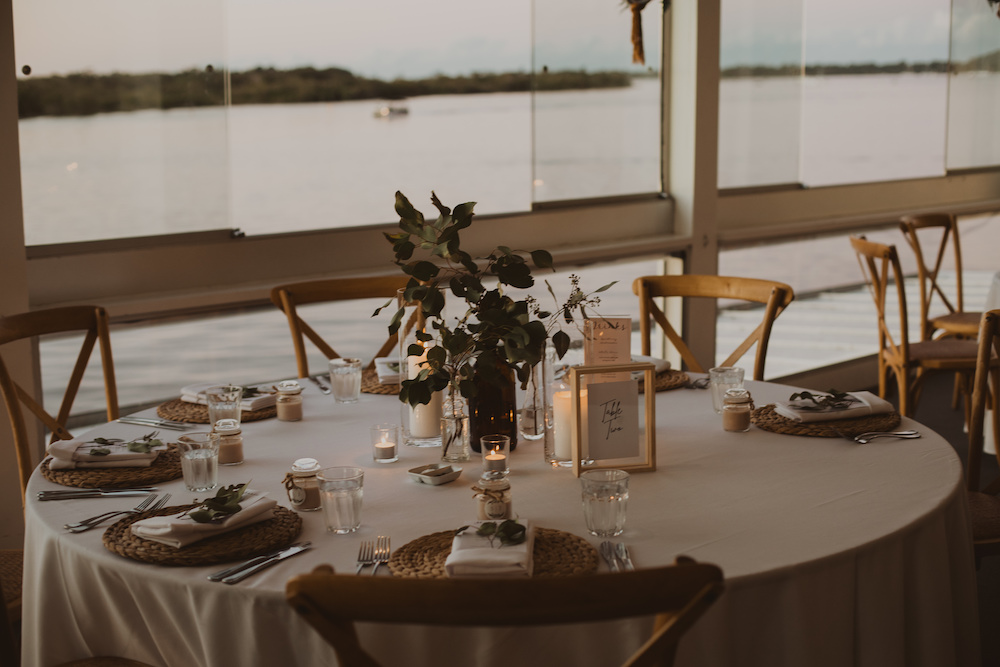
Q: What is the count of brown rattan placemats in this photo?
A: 7